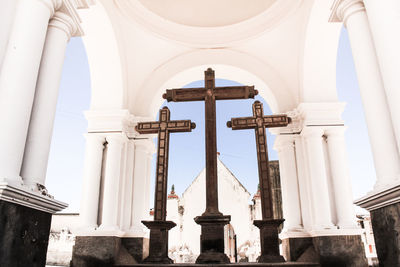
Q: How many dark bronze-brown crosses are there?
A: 3